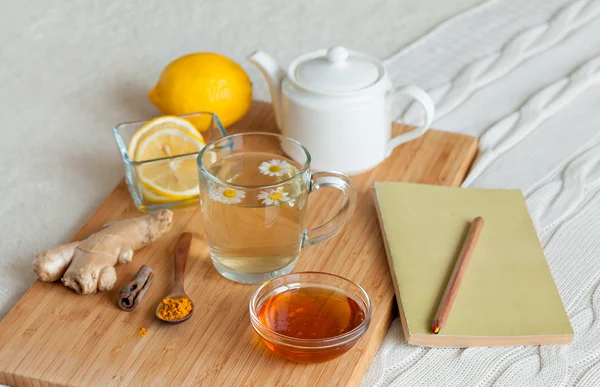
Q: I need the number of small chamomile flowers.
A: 3